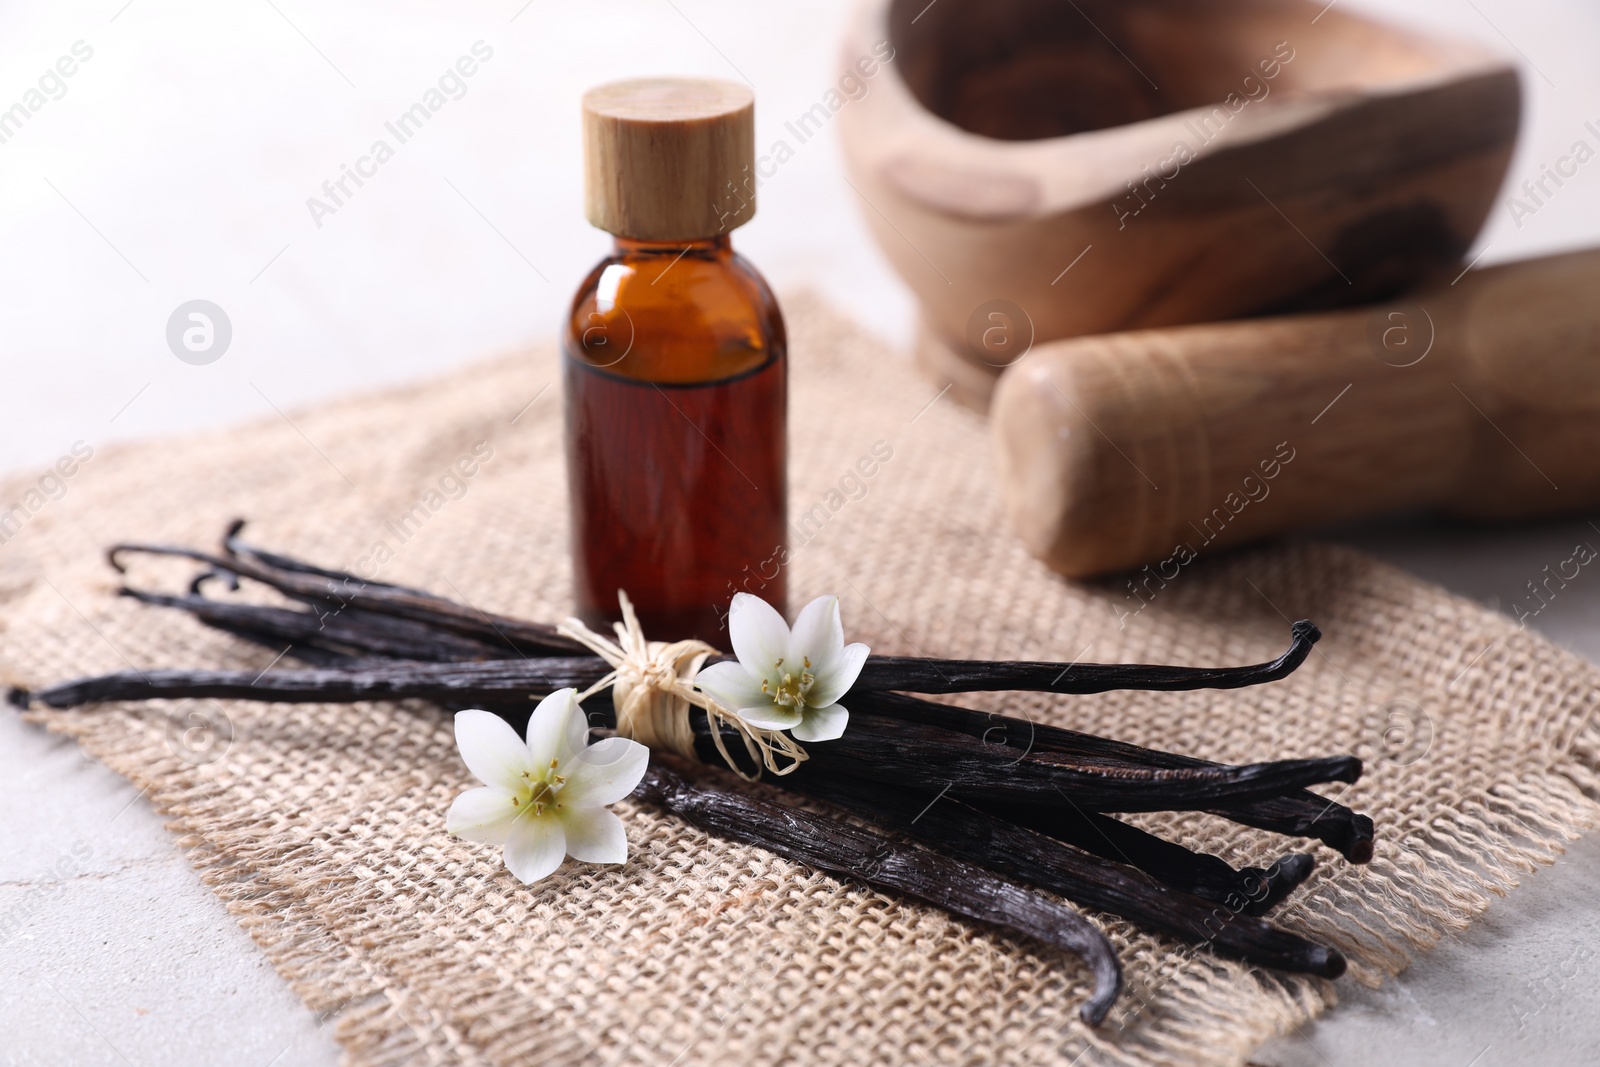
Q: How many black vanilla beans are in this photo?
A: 6